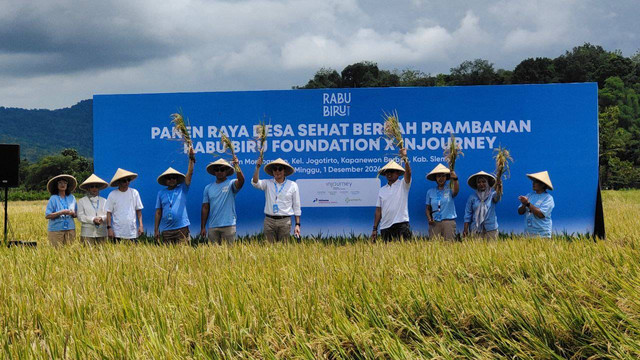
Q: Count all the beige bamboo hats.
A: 10